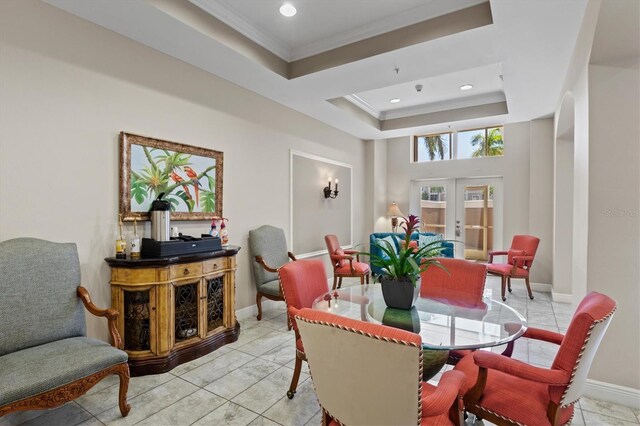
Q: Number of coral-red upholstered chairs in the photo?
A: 6